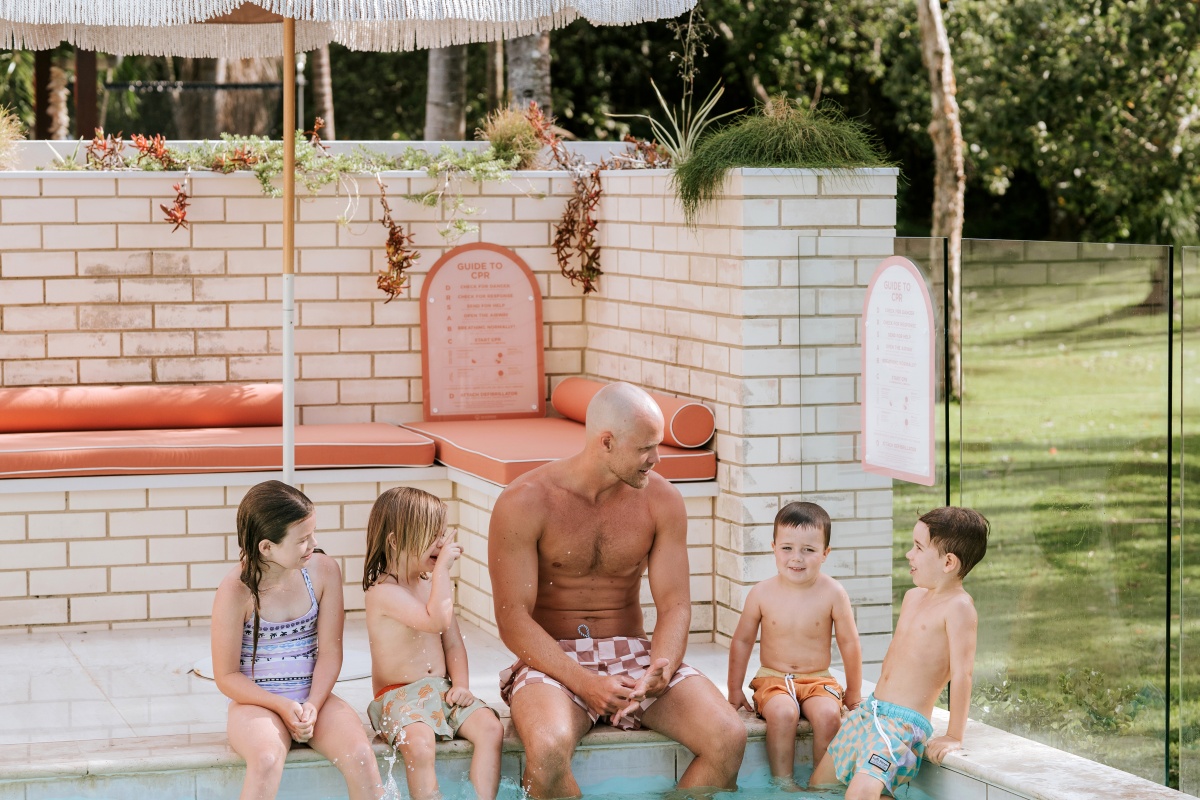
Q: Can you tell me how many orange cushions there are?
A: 4